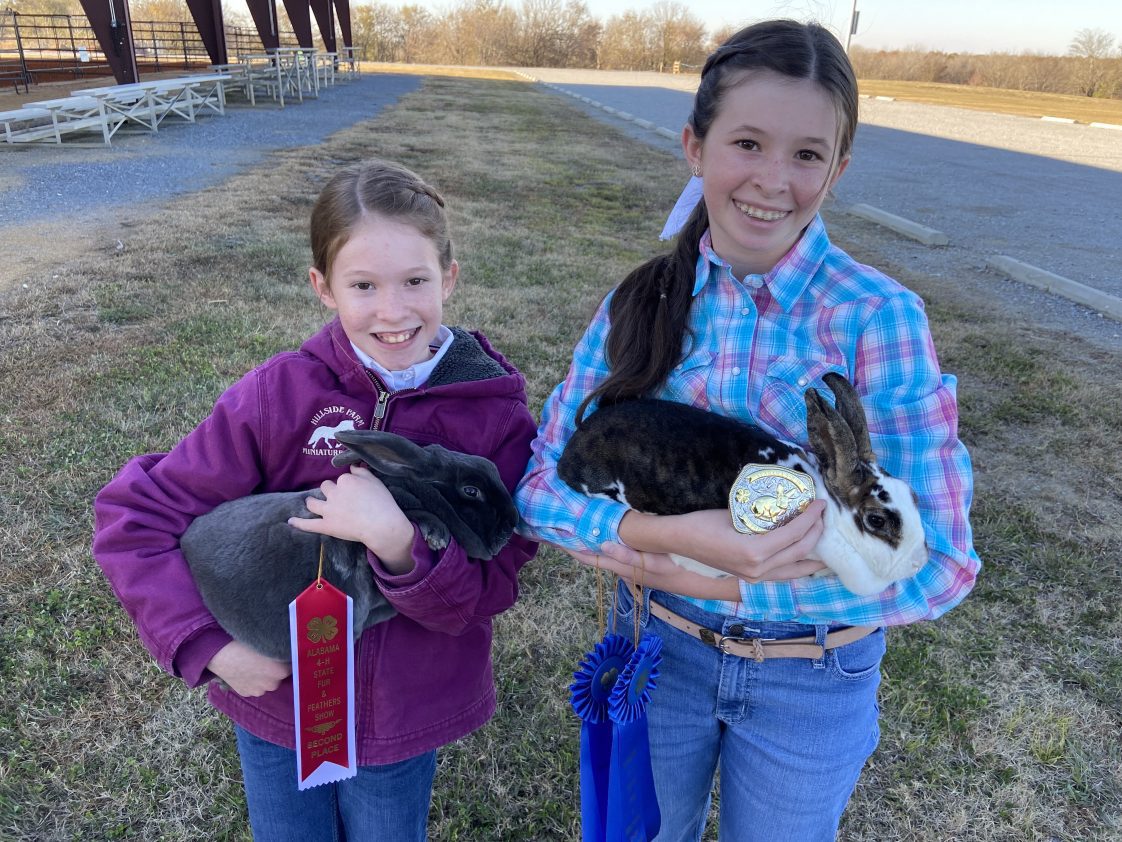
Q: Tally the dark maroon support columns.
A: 6